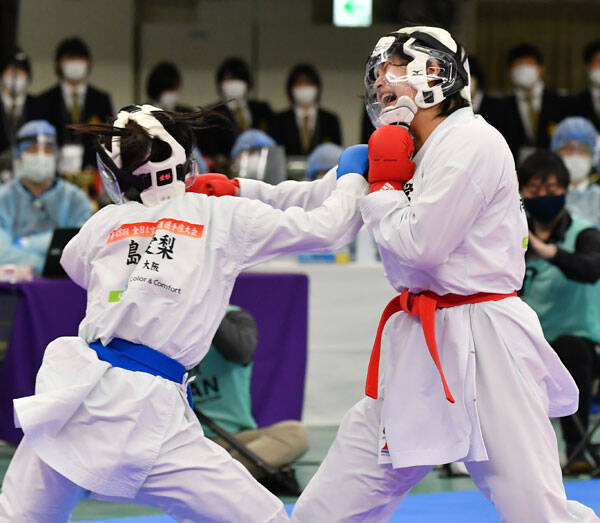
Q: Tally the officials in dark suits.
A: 8